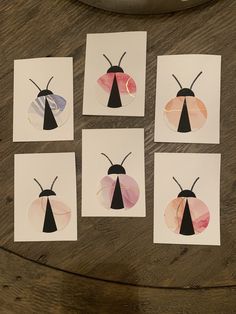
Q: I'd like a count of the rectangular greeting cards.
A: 6